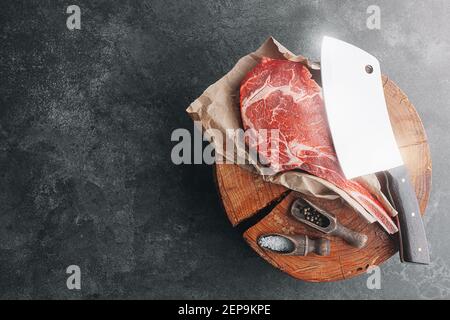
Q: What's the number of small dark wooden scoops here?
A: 2